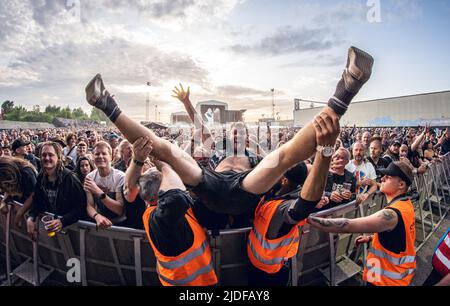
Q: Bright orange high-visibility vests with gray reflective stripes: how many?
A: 3